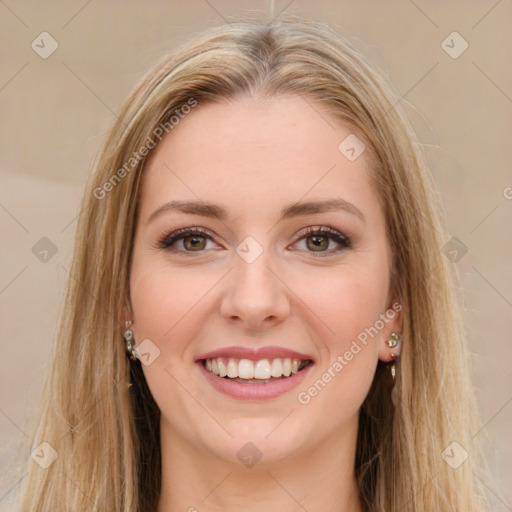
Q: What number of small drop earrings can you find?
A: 2